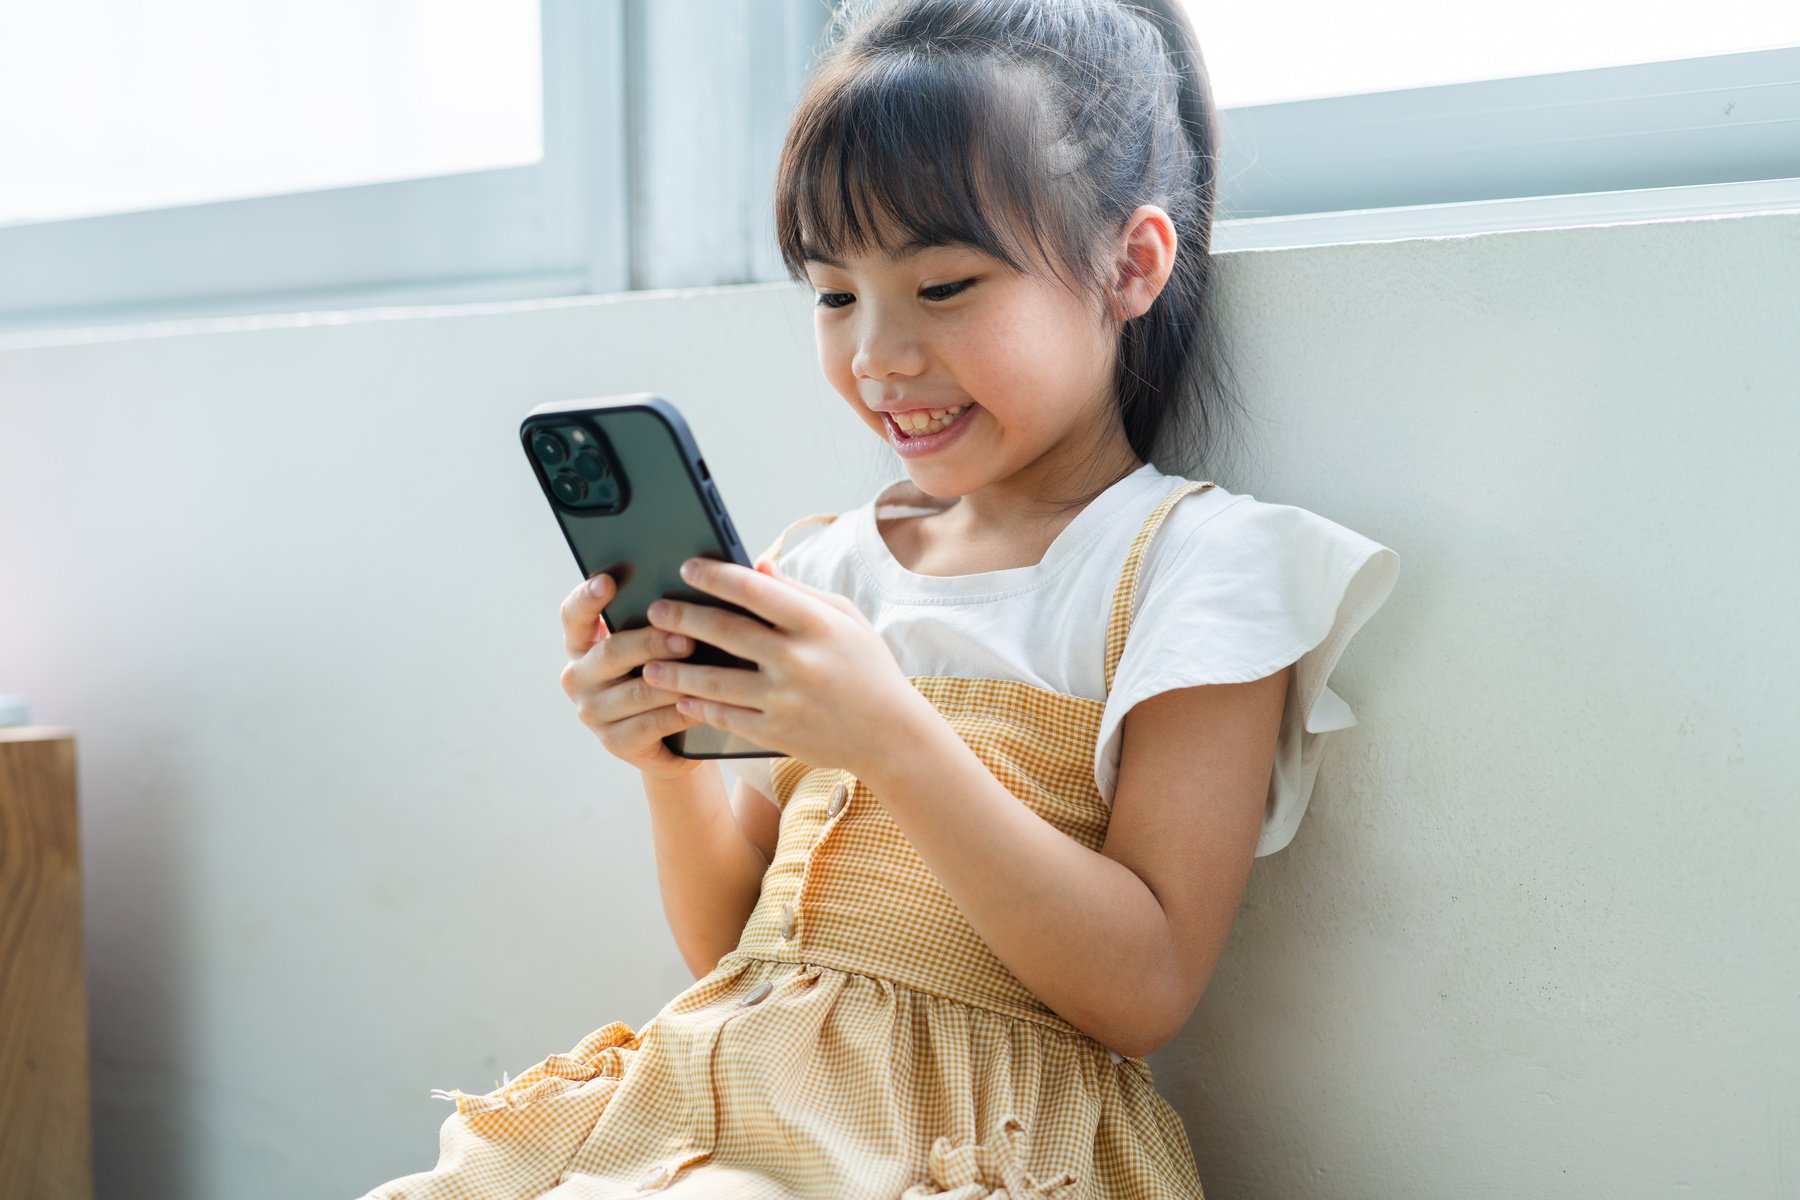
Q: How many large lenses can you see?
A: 3